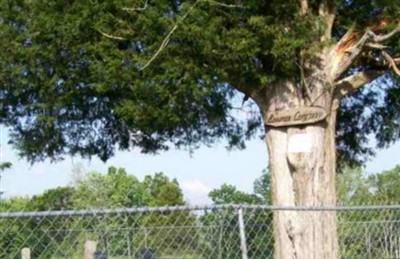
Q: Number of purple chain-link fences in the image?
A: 0